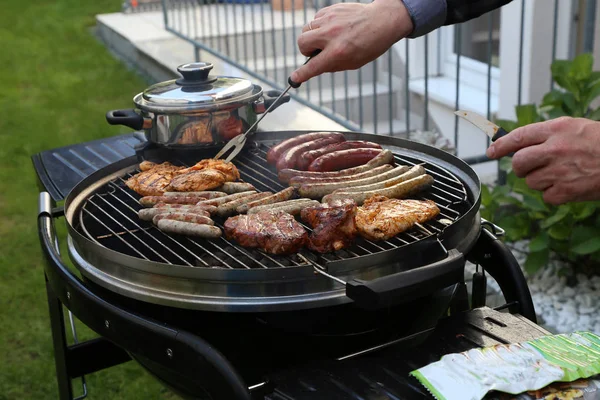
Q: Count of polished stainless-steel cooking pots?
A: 1